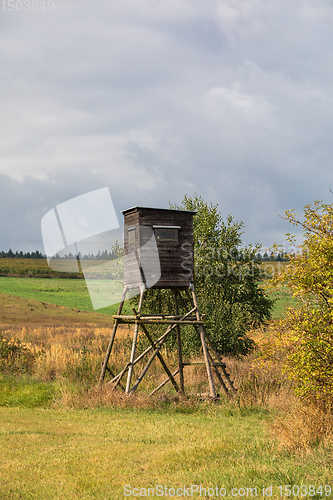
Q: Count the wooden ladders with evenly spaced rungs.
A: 1